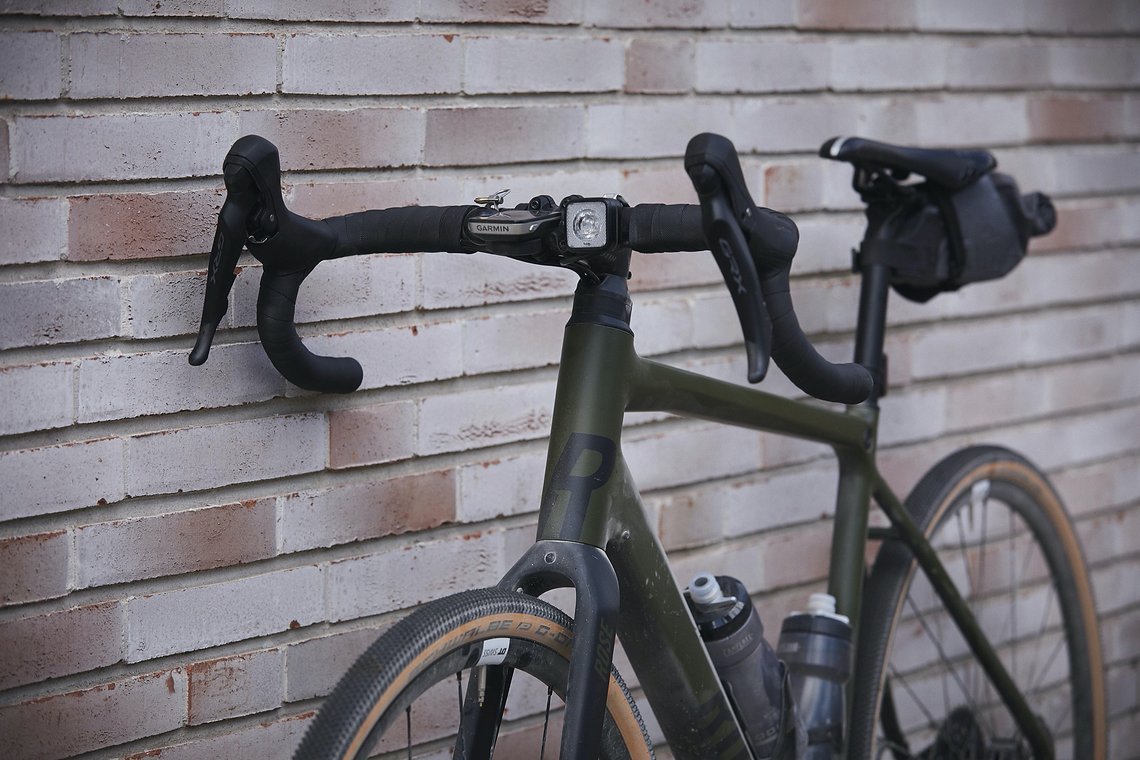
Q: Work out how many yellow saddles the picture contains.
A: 0